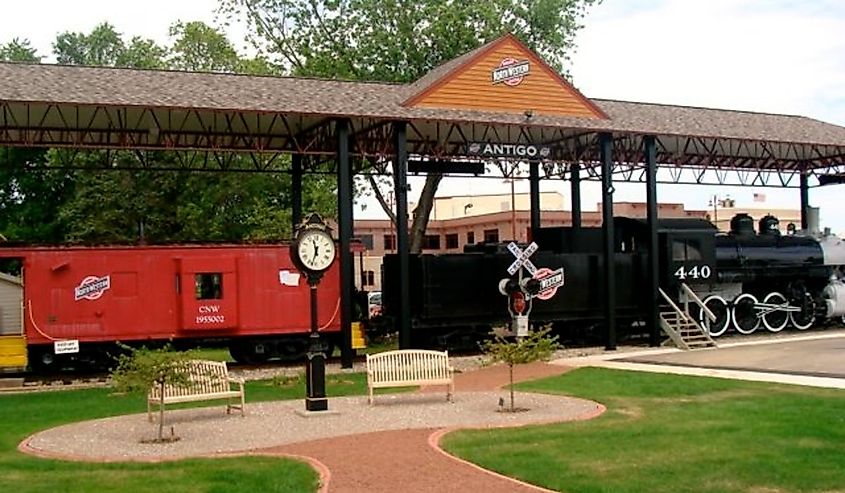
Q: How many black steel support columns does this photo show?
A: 8